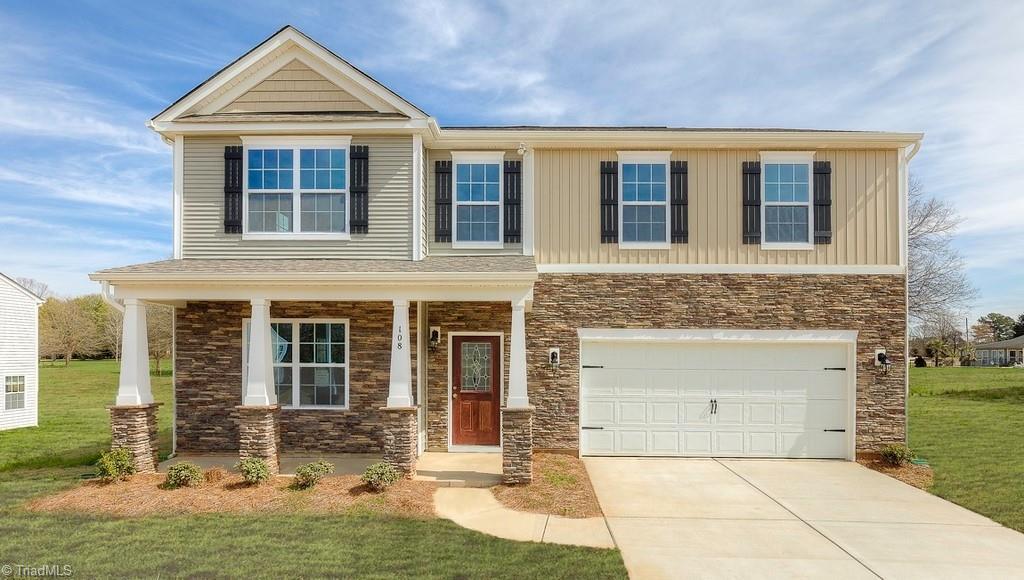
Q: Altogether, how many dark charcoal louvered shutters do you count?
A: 8